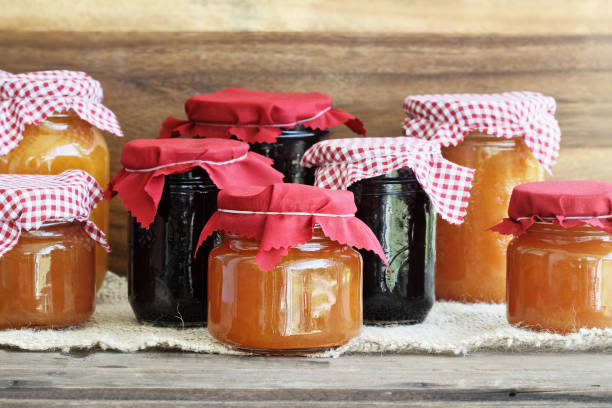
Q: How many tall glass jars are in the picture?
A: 5